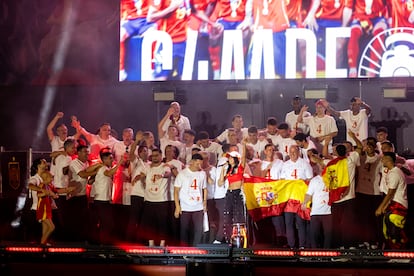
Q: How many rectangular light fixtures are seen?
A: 4